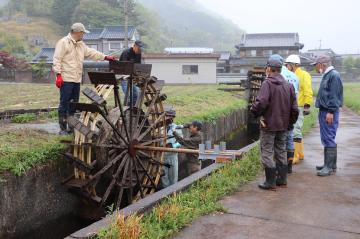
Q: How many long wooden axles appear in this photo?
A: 1